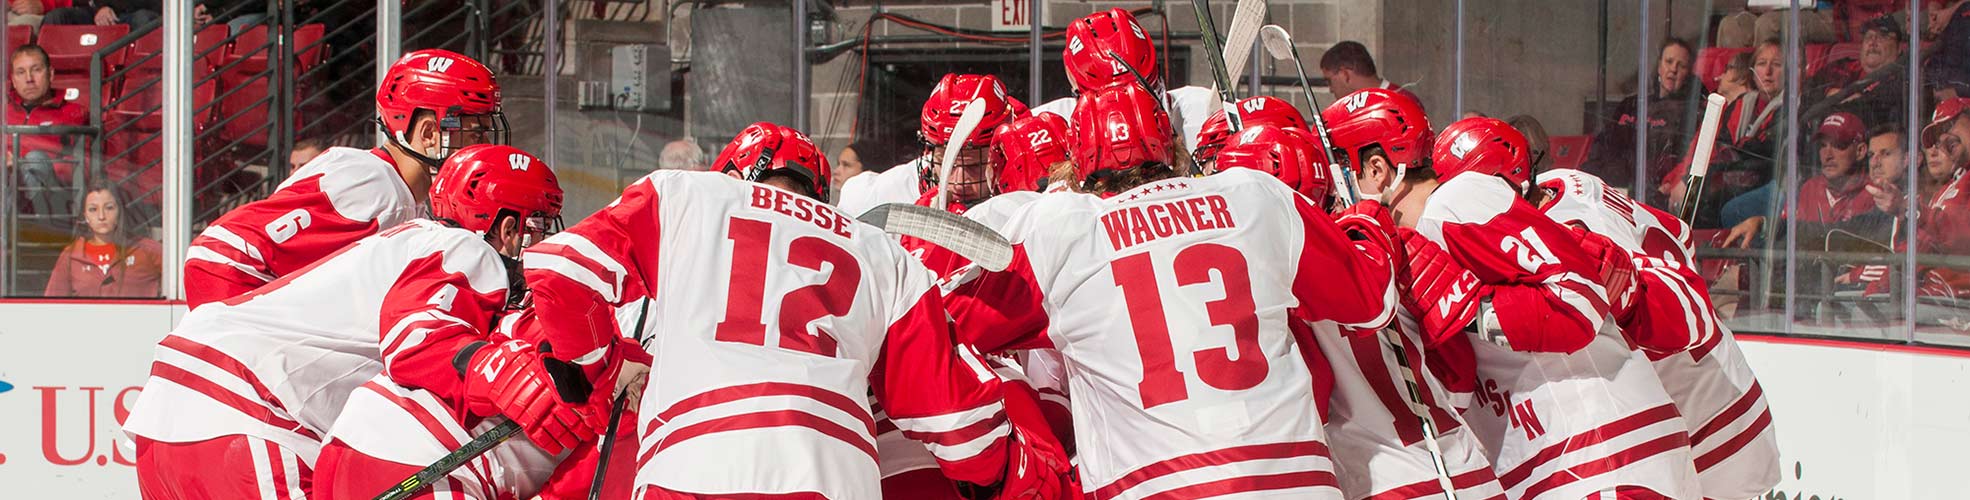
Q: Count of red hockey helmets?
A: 11